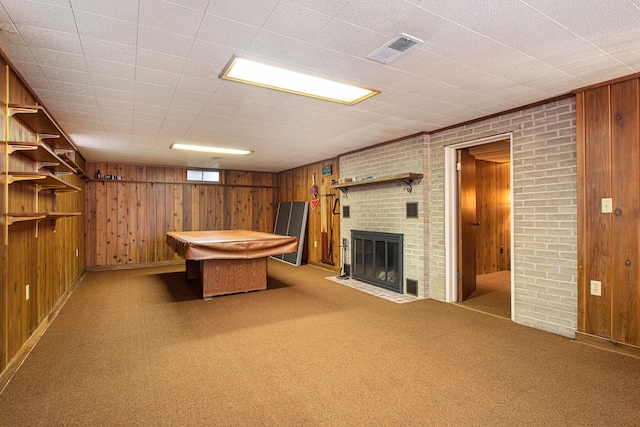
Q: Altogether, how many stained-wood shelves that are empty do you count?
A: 4